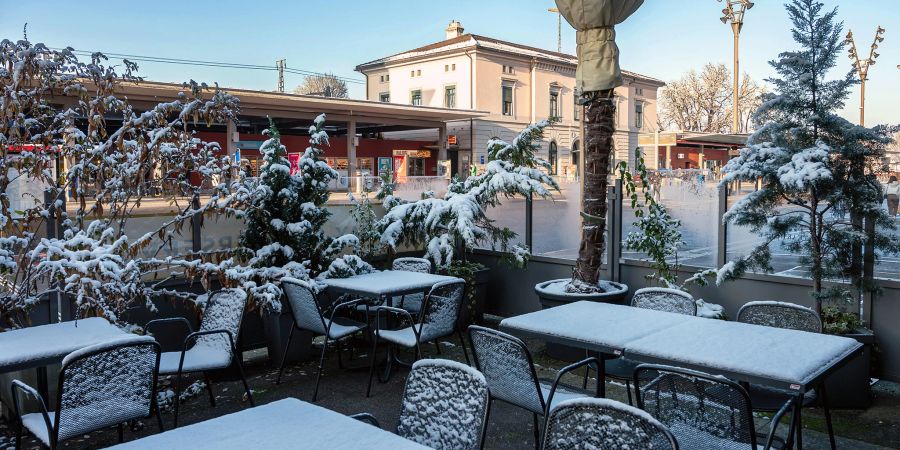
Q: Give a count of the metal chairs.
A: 11